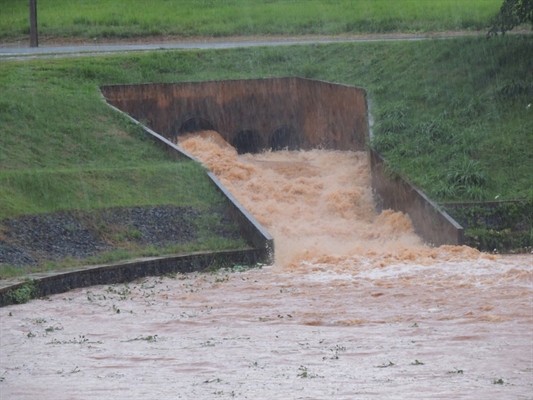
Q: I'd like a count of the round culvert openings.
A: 3